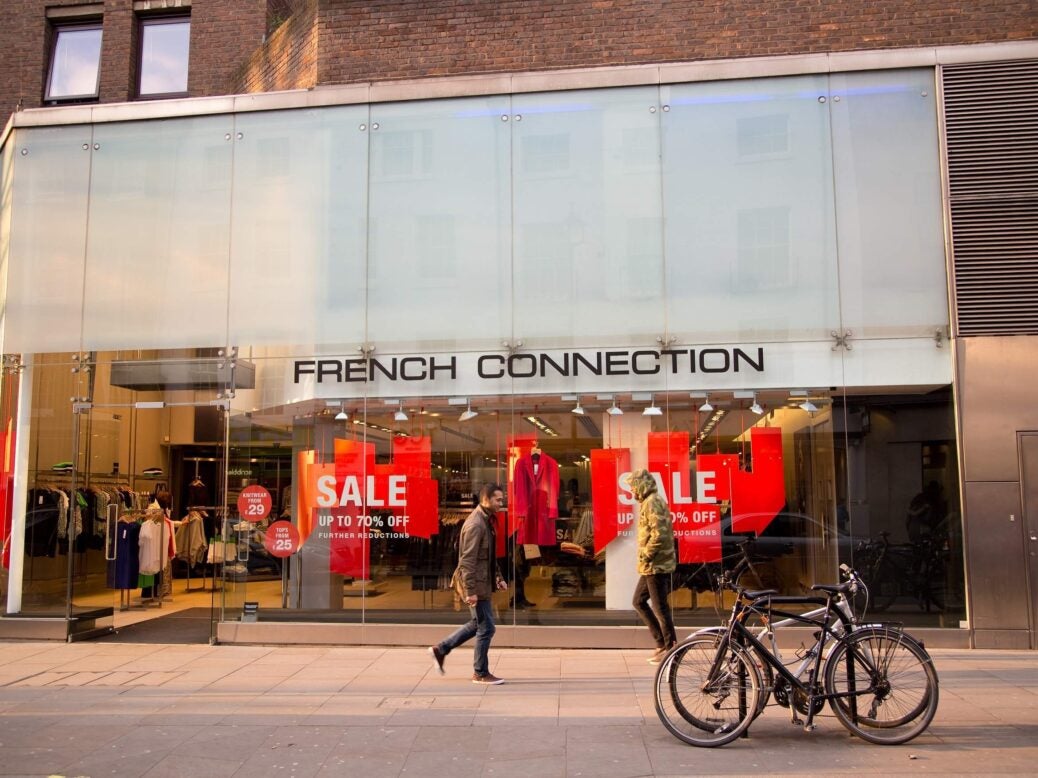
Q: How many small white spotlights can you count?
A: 9